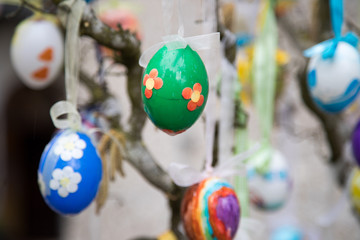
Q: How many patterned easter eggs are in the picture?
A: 6